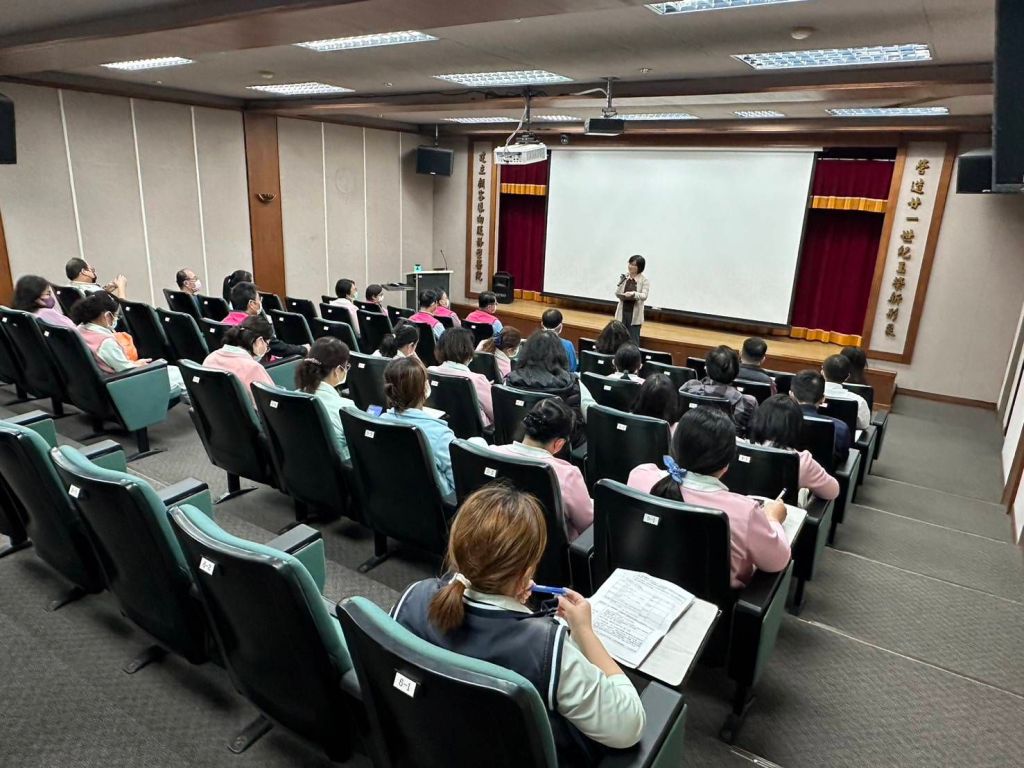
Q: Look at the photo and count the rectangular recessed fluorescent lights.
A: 11